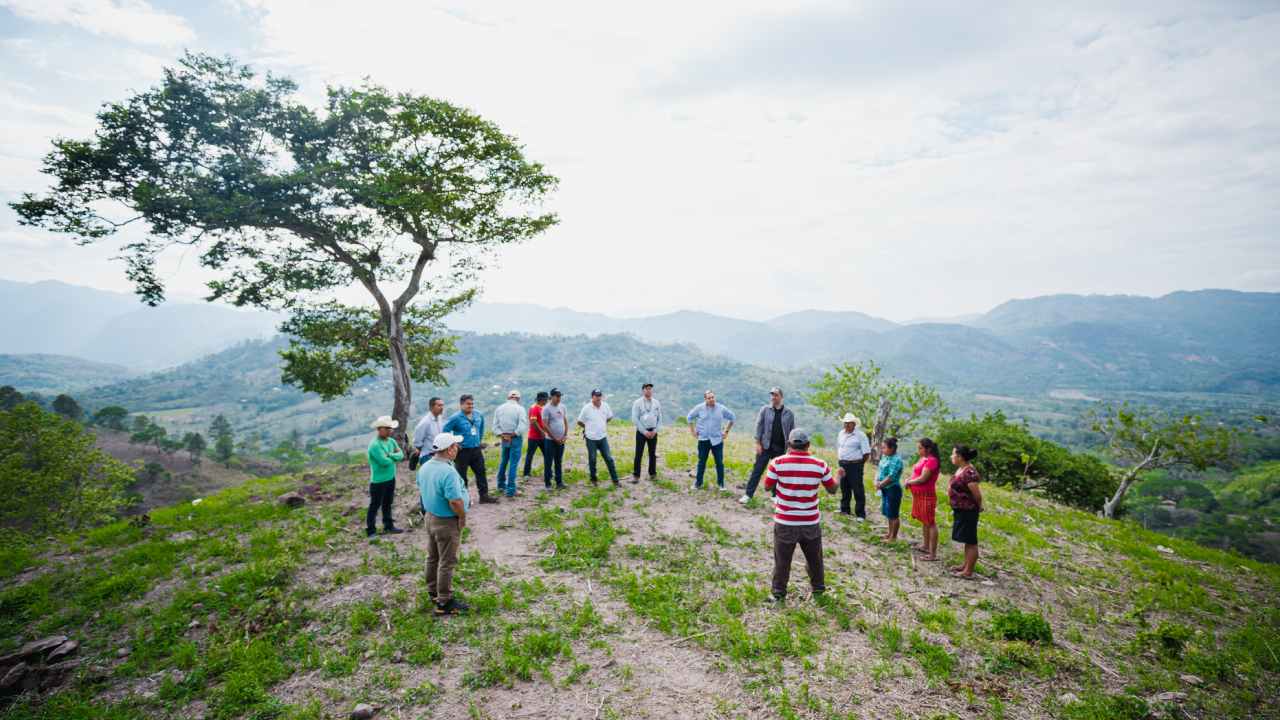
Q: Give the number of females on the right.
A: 3